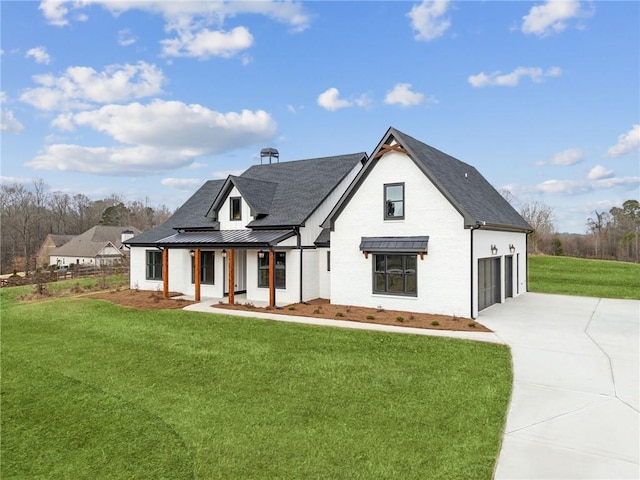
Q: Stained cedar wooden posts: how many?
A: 4